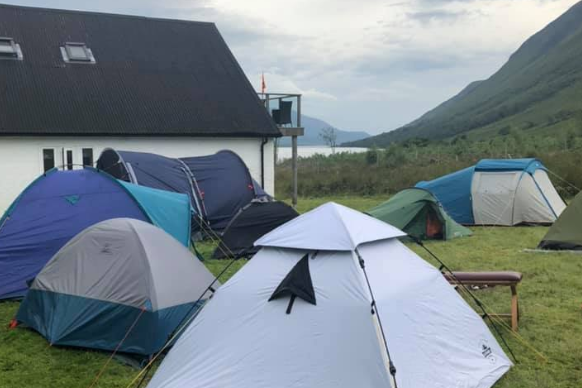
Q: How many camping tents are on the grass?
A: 8